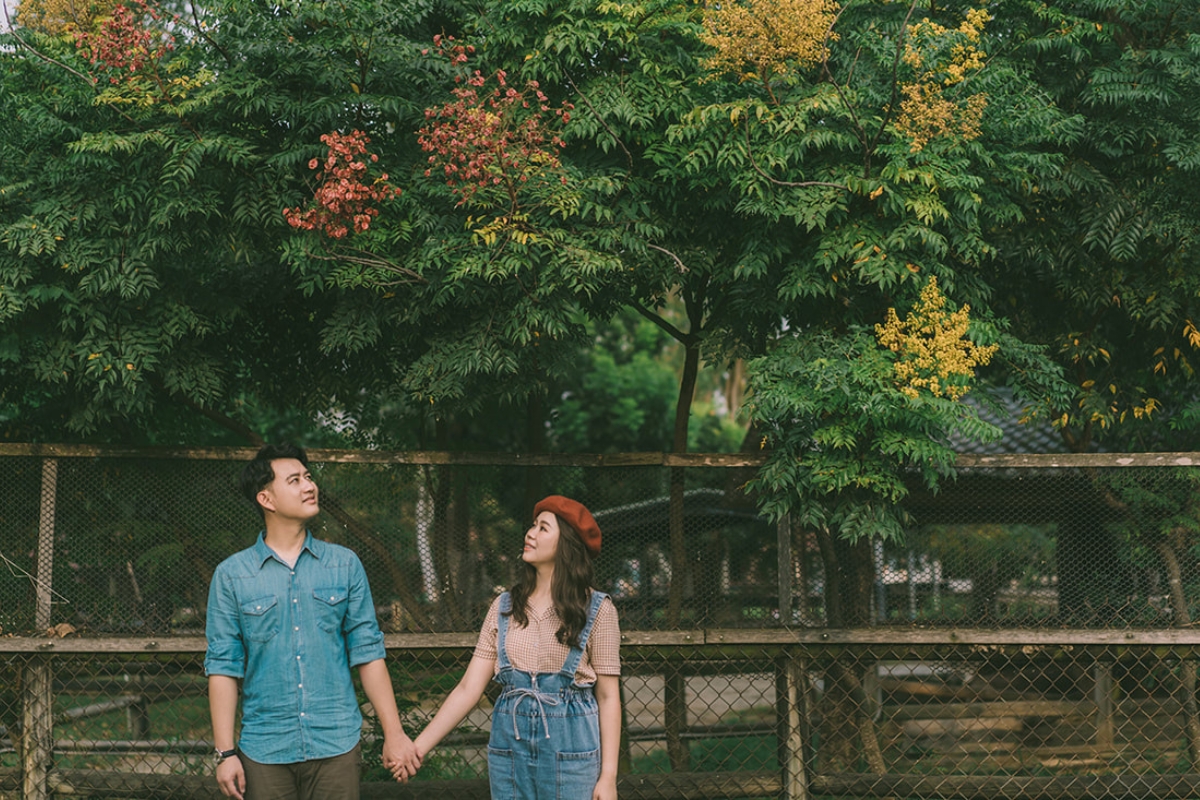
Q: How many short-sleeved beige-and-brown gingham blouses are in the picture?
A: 1